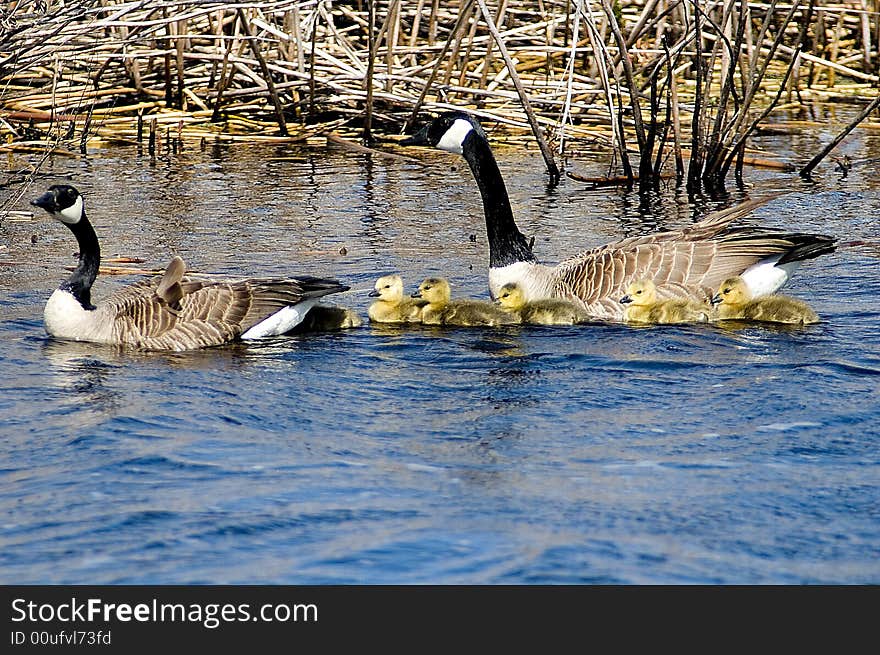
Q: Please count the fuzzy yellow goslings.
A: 5